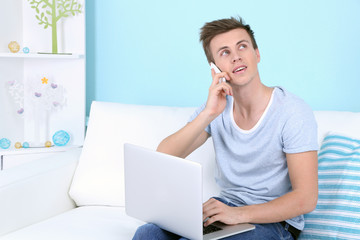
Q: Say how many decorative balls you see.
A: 7